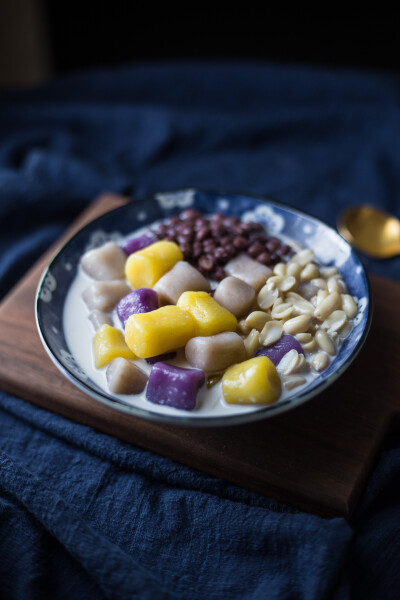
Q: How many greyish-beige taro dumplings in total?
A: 8